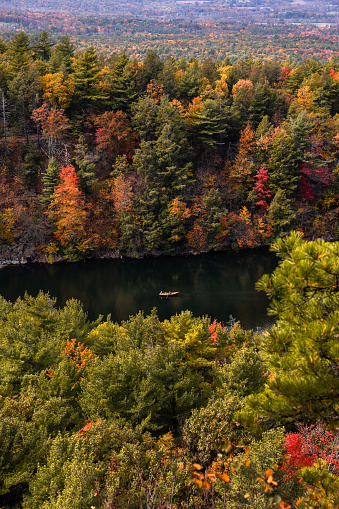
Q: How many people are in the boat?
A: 2